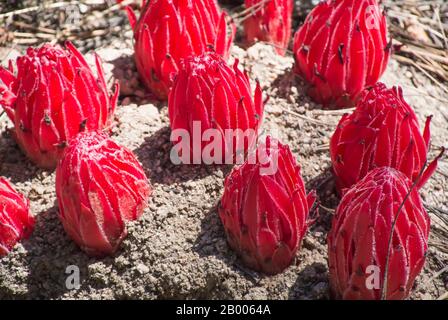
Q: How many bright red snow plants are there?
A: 10